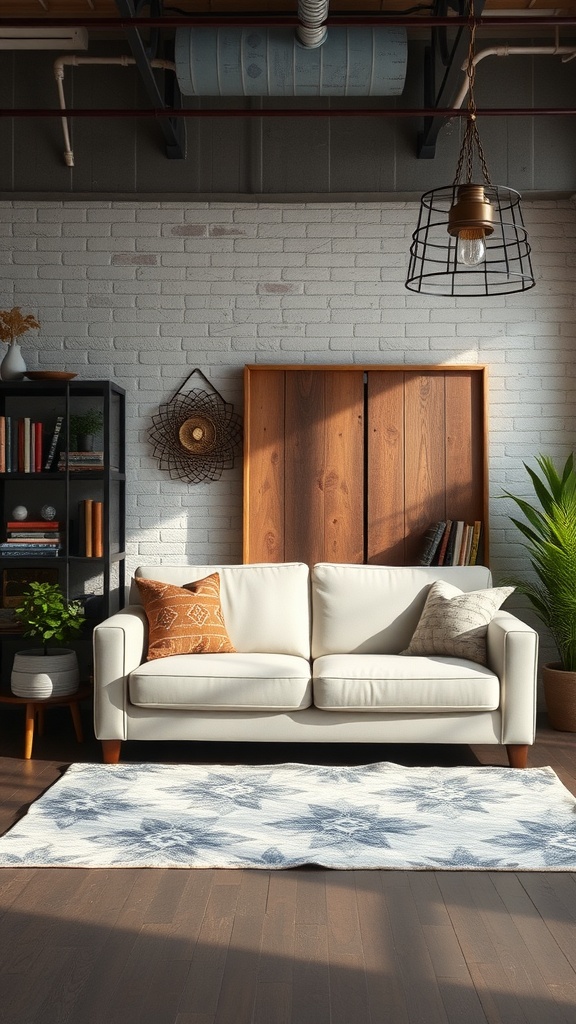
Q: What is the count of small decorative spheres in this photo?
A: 2